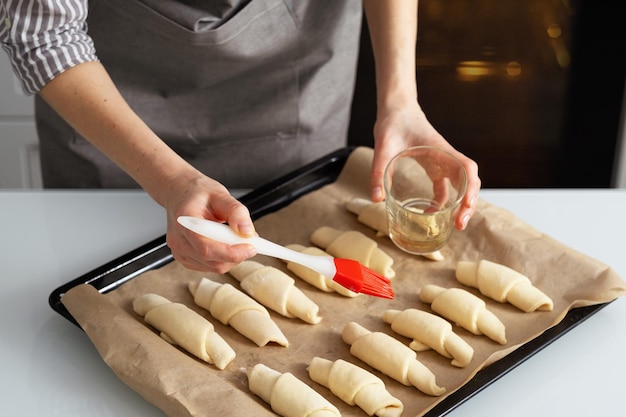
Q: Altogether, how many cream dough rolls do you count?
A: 12